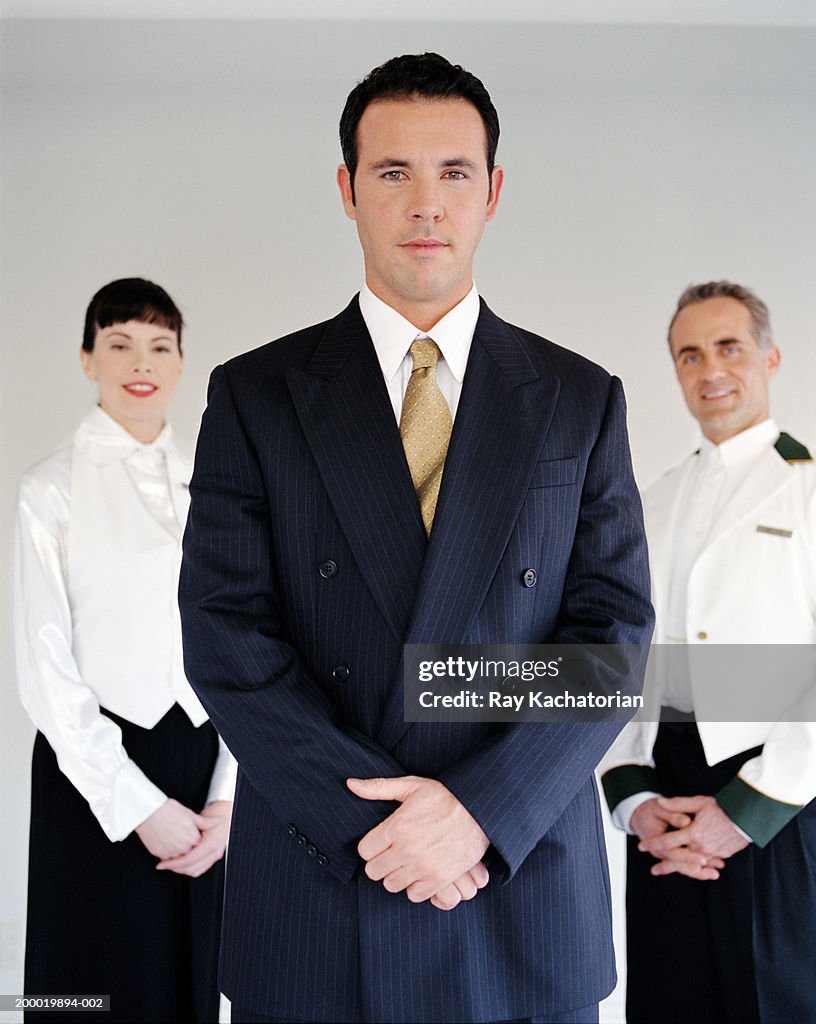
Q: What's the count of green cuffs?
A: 2